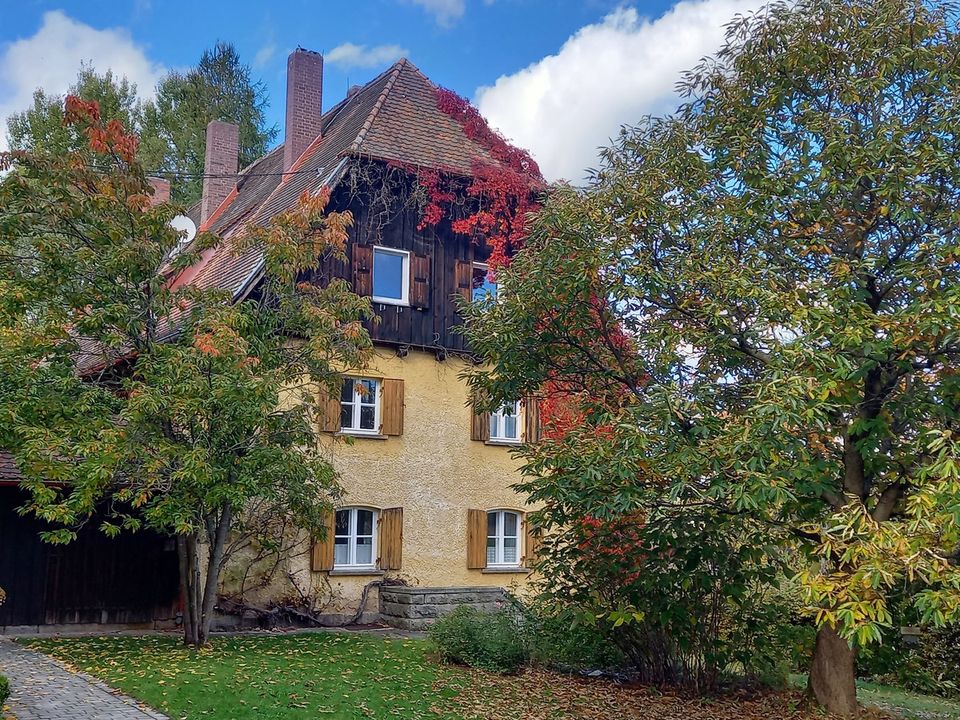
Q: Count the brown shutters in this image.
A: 11